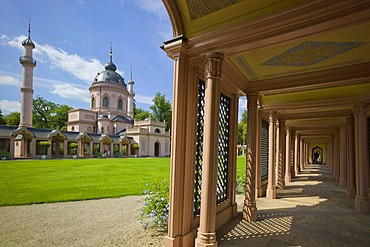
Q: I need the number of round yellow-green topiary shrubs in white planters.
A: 3